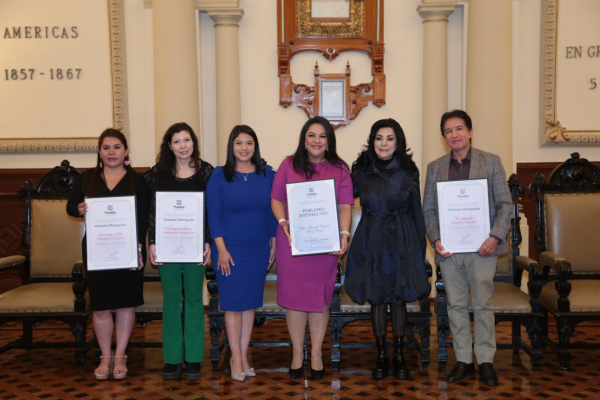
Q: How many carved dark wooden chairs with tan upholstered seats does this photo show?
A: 6